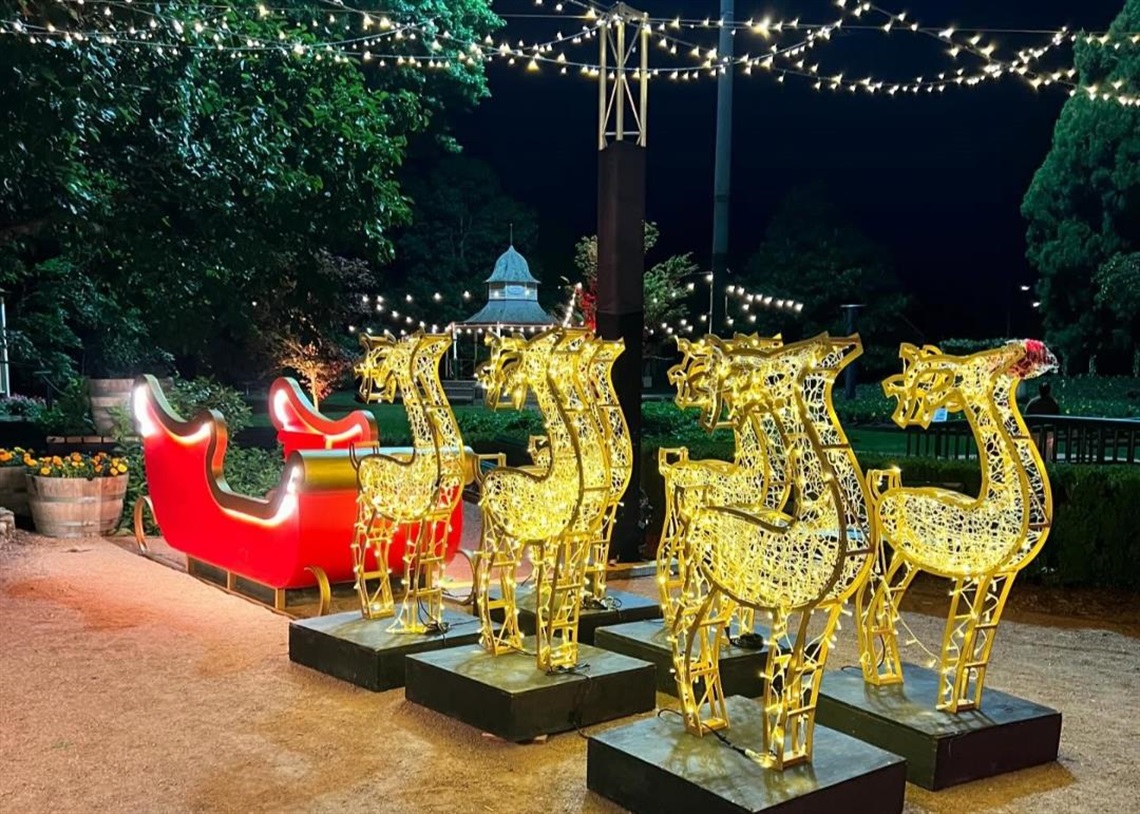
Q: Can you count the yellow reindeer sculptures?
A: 6